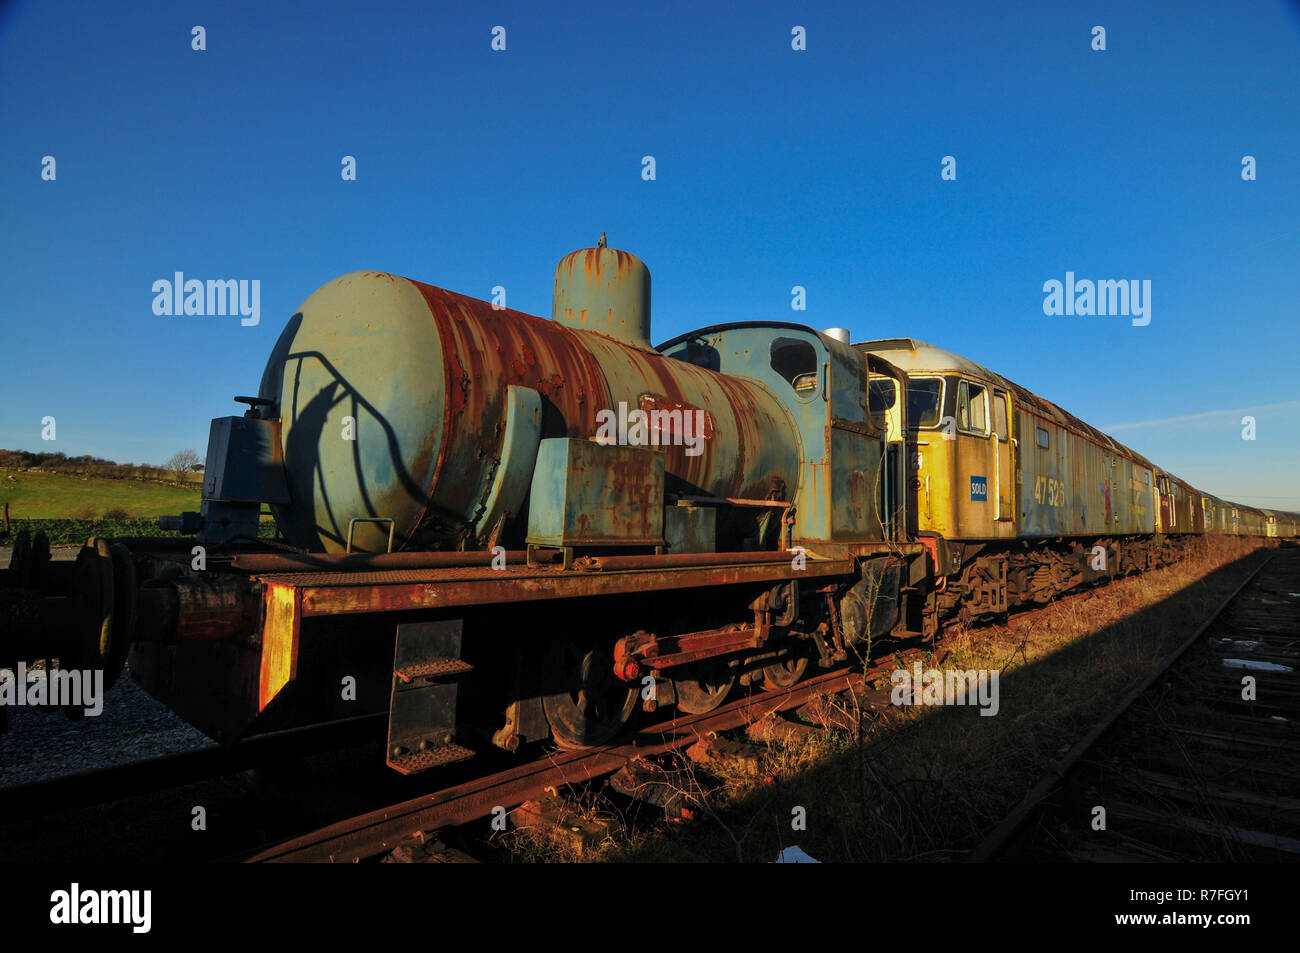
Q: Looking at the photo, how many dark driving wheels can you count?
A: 3